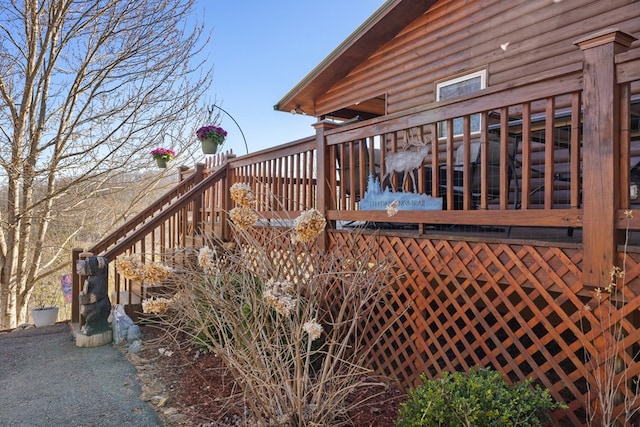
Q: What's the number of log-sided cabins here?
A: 1